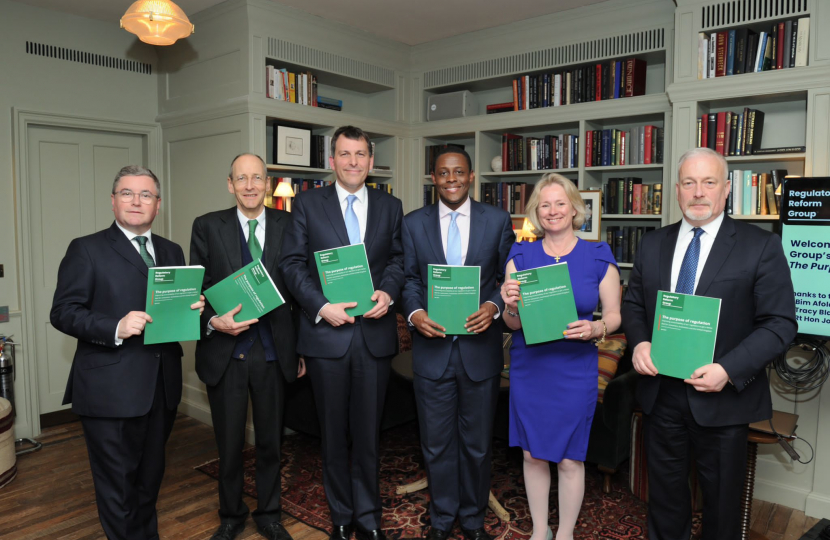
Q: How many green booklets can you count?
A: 6